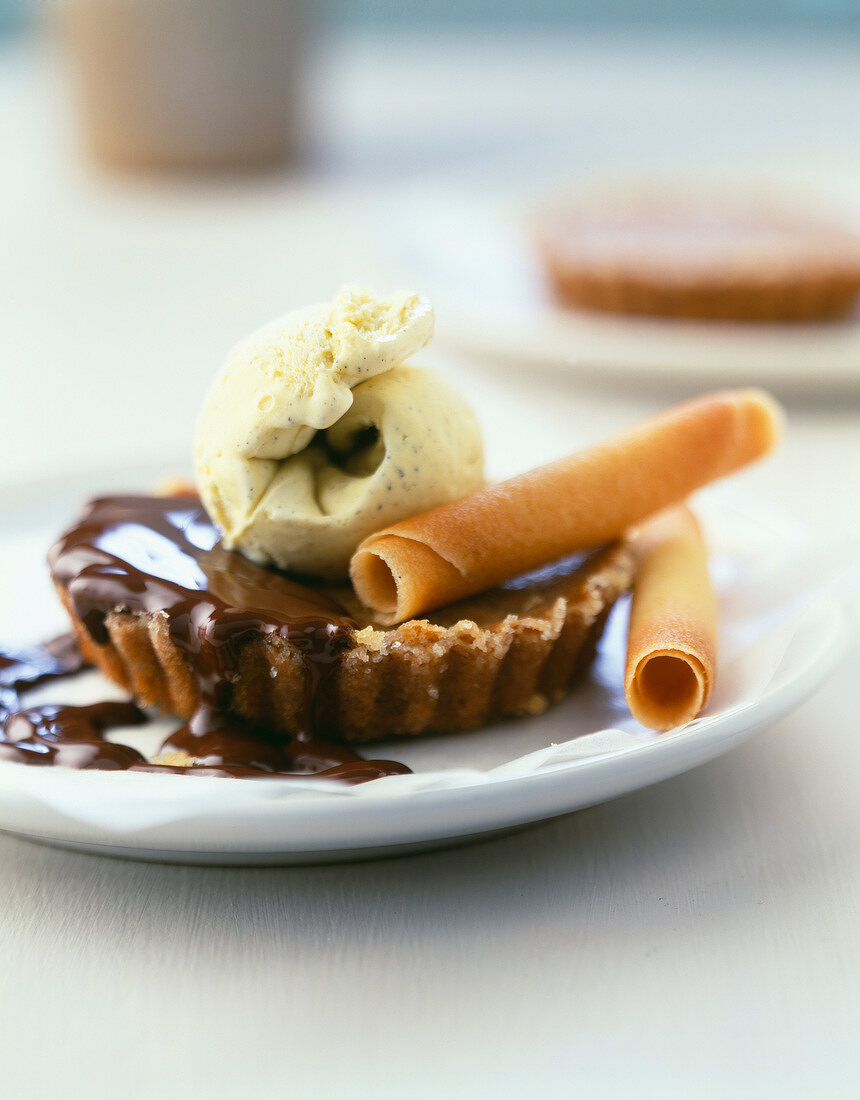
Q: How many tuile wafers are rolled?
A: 2